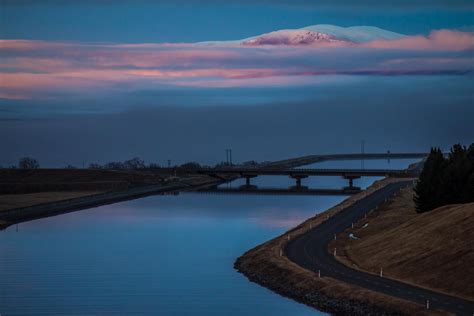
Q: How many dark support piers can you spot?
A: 3